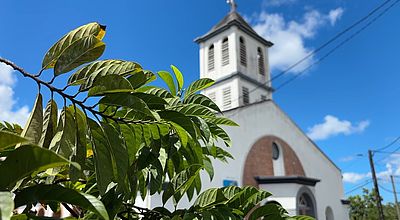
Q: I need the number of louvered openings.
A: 8